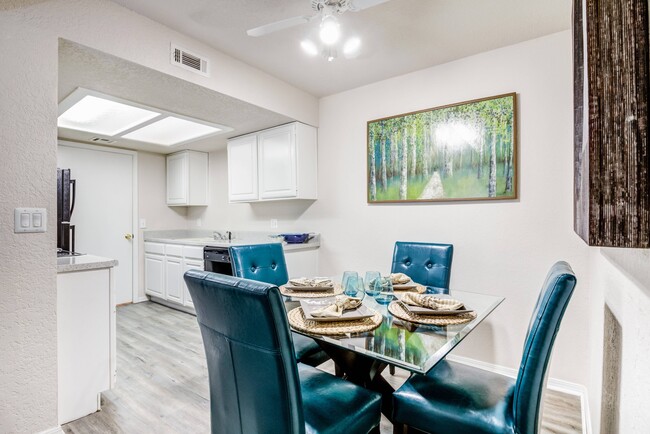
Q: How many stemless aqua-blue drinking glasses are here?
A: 4